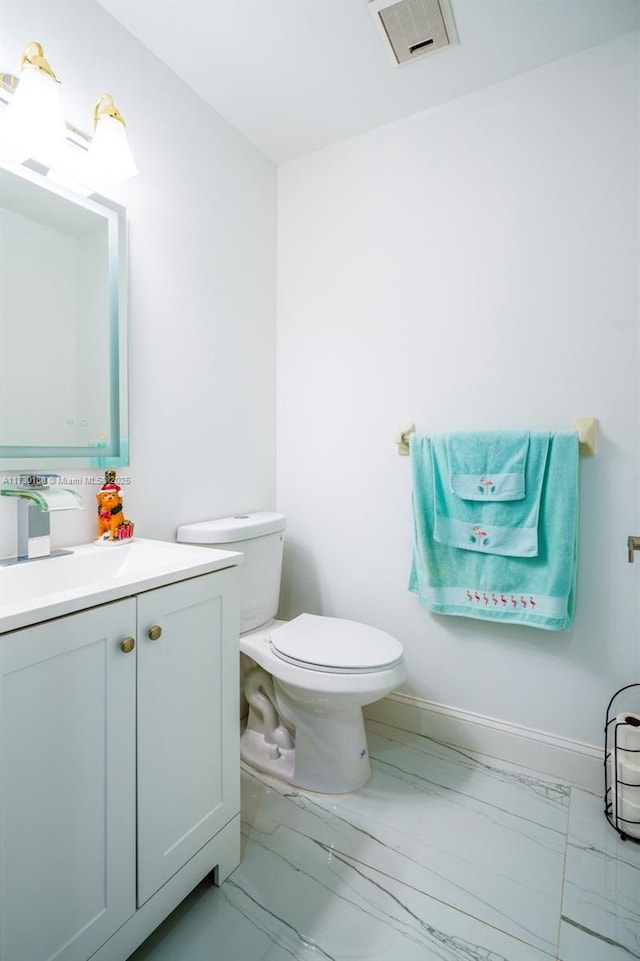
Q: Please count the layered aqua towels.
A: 3